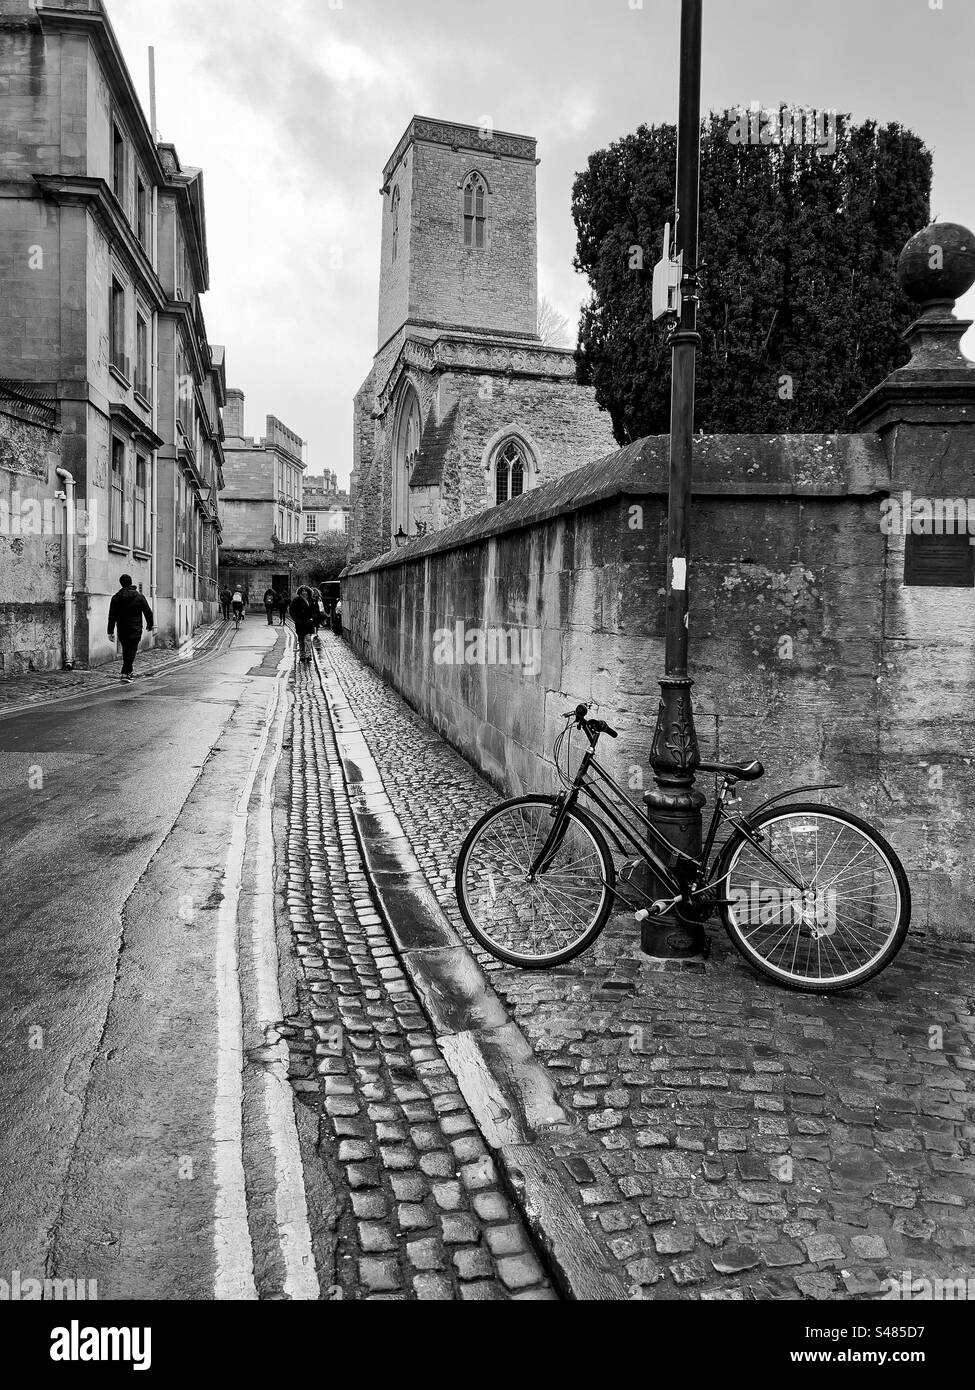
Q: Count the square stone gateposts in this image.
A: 1